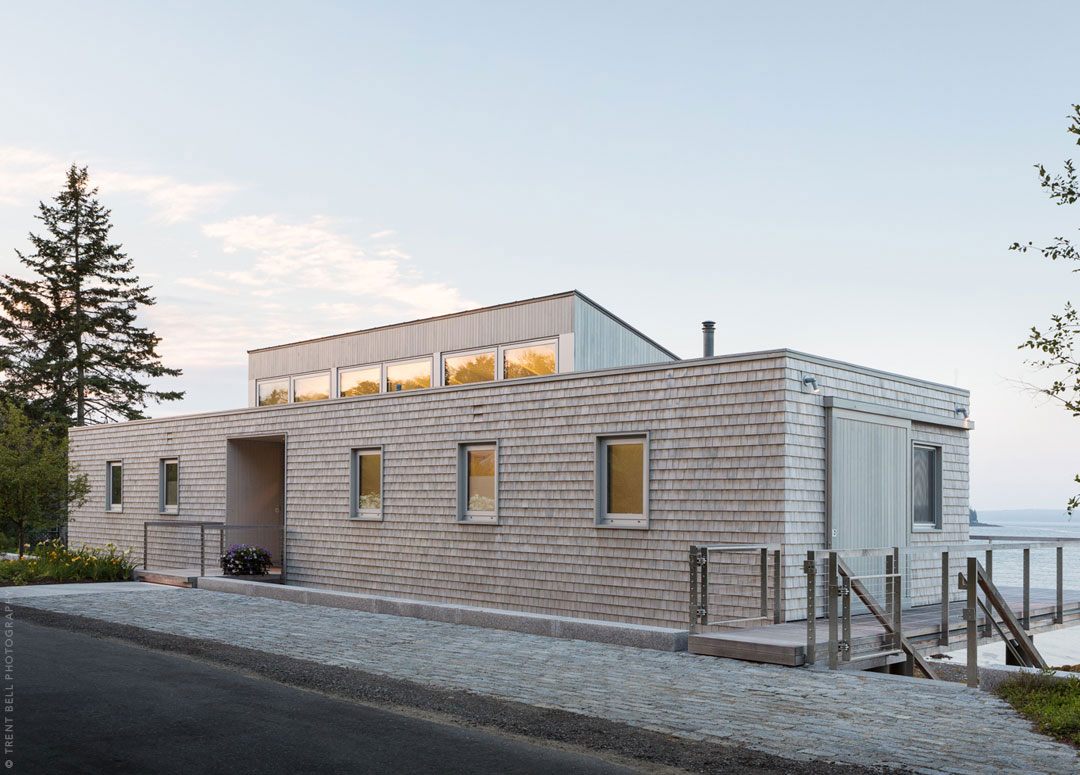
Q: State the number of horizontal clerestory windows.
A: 6